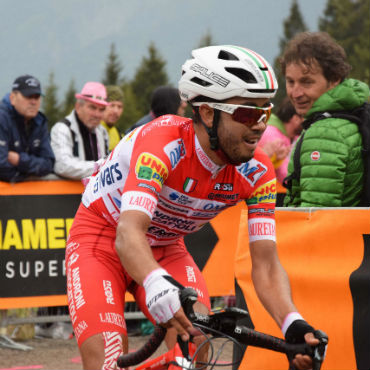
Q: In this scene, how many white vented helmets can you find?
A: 1